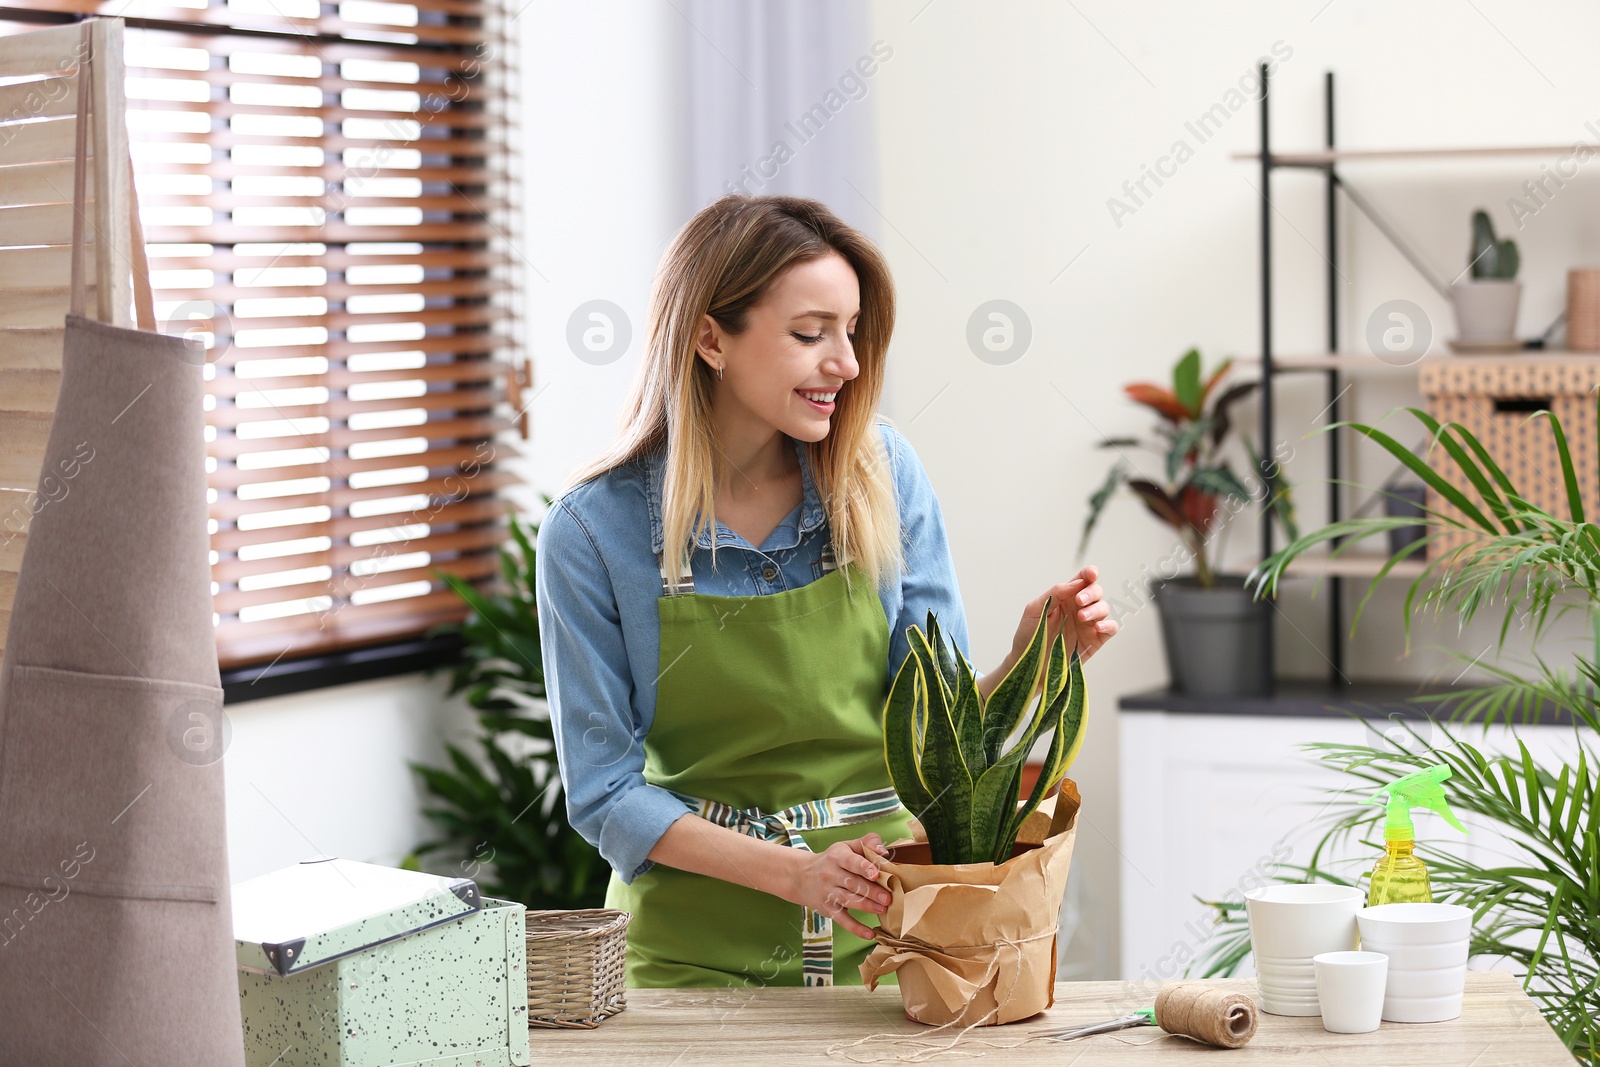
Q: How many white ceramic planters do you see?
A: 3